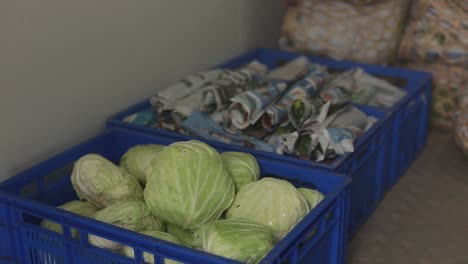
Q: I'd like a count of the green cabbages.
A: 11